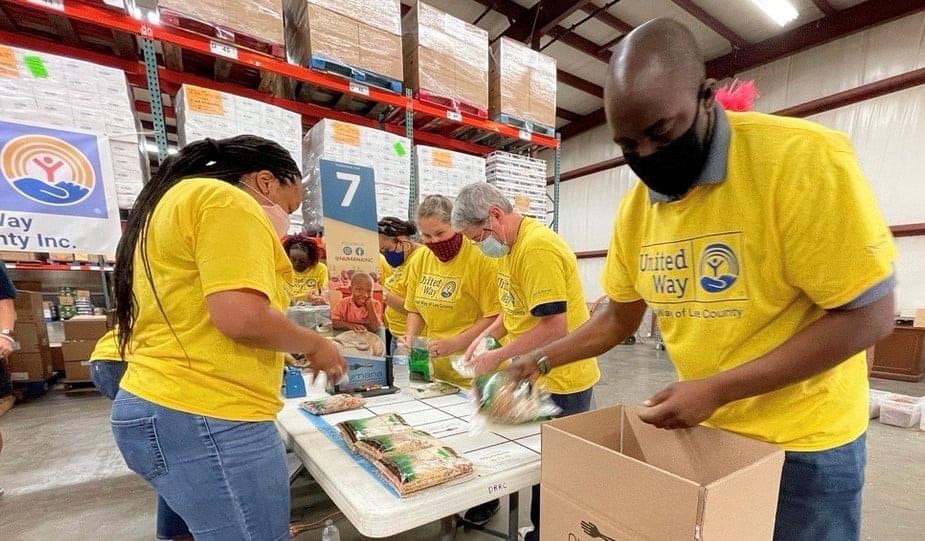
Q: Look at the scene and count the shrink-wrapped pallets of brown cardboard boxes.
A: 4